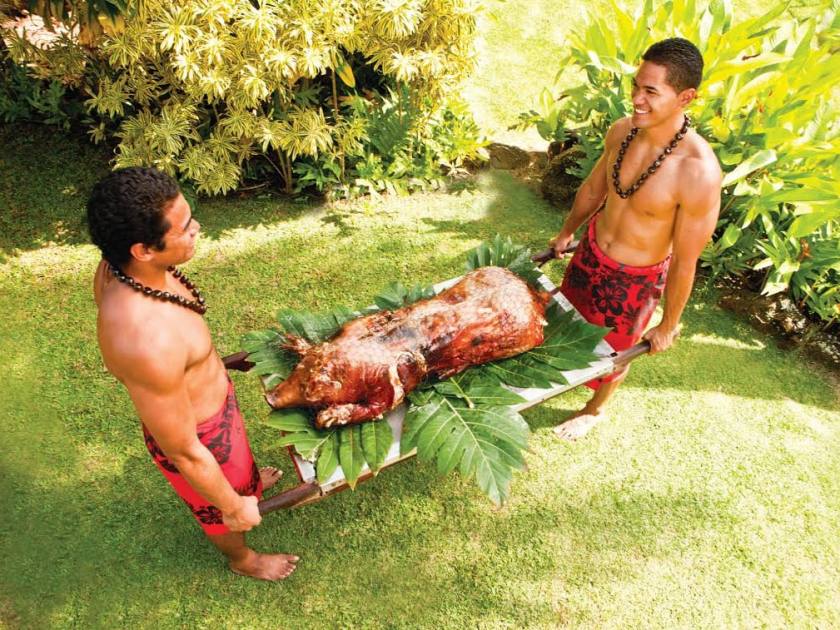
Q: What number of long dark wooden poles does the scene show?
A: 2